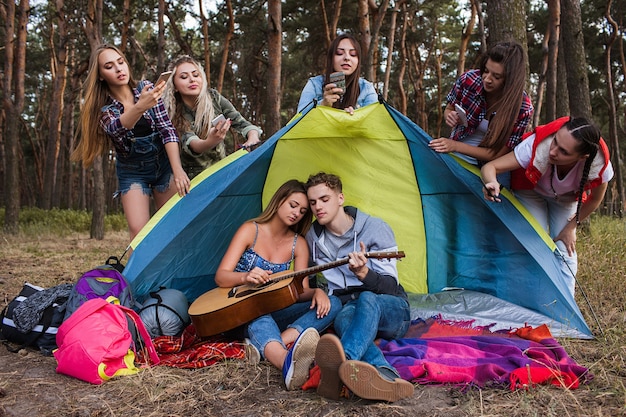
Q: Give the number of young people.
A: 7